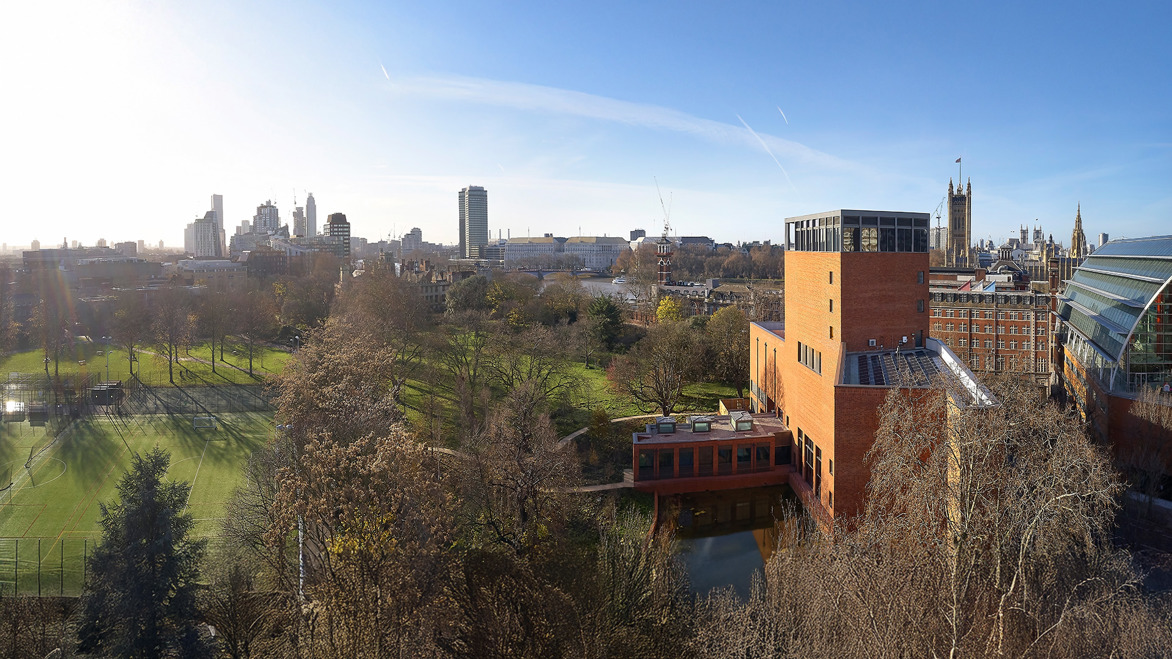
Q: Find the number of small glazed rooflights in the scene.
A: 3